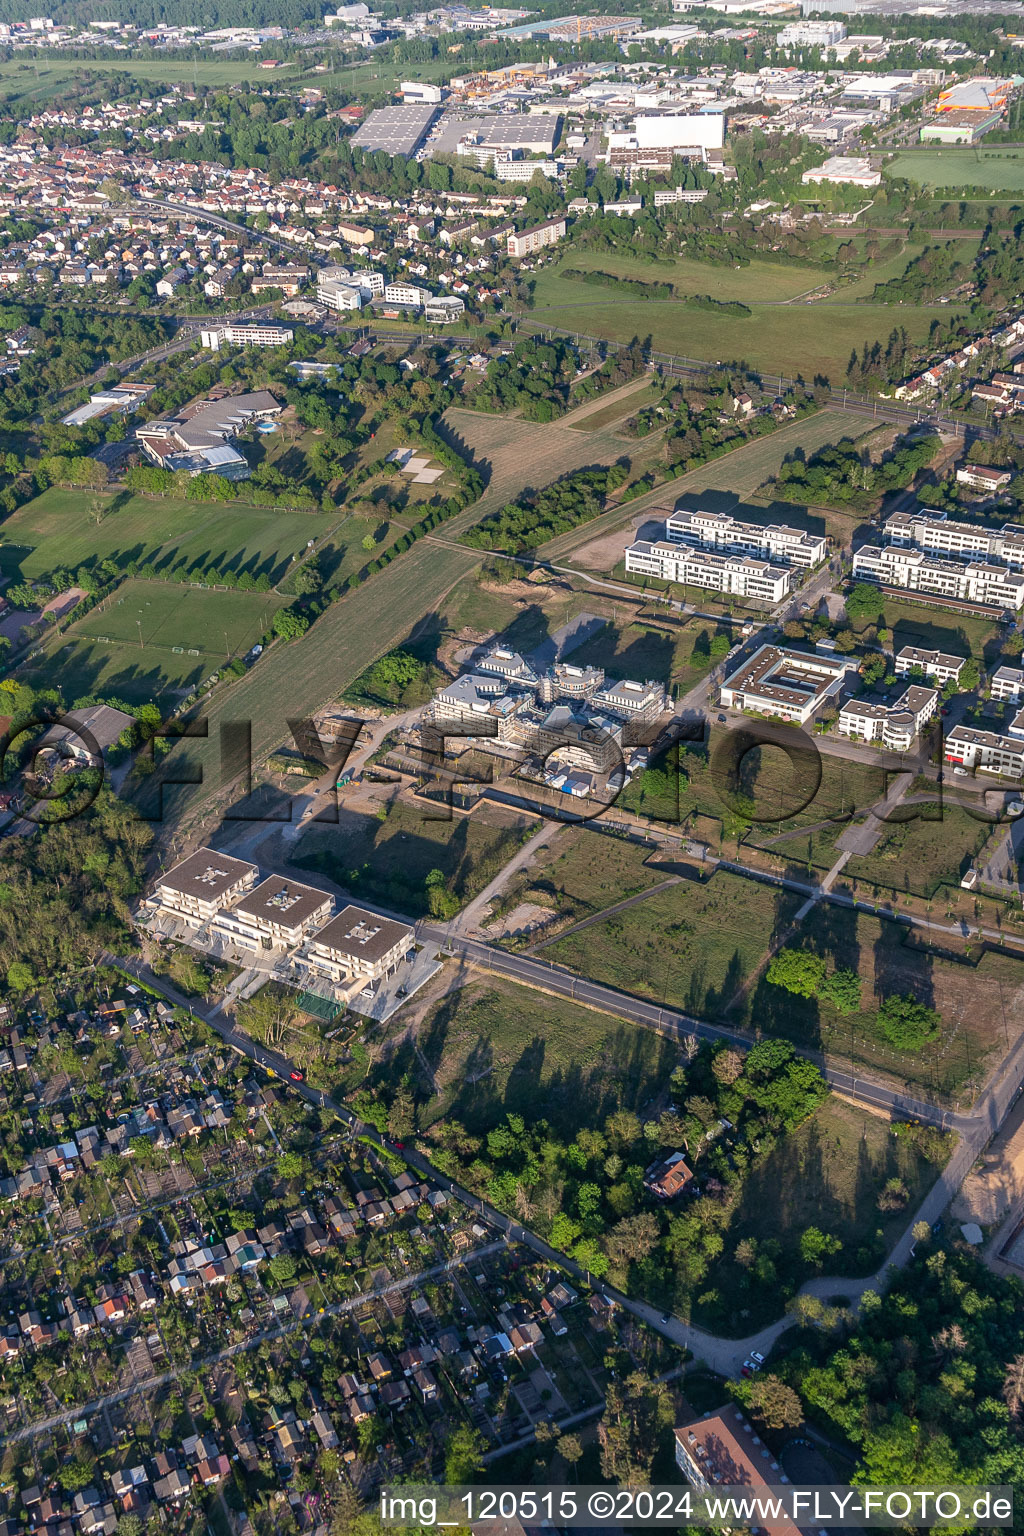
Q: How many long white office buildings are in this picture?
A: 4